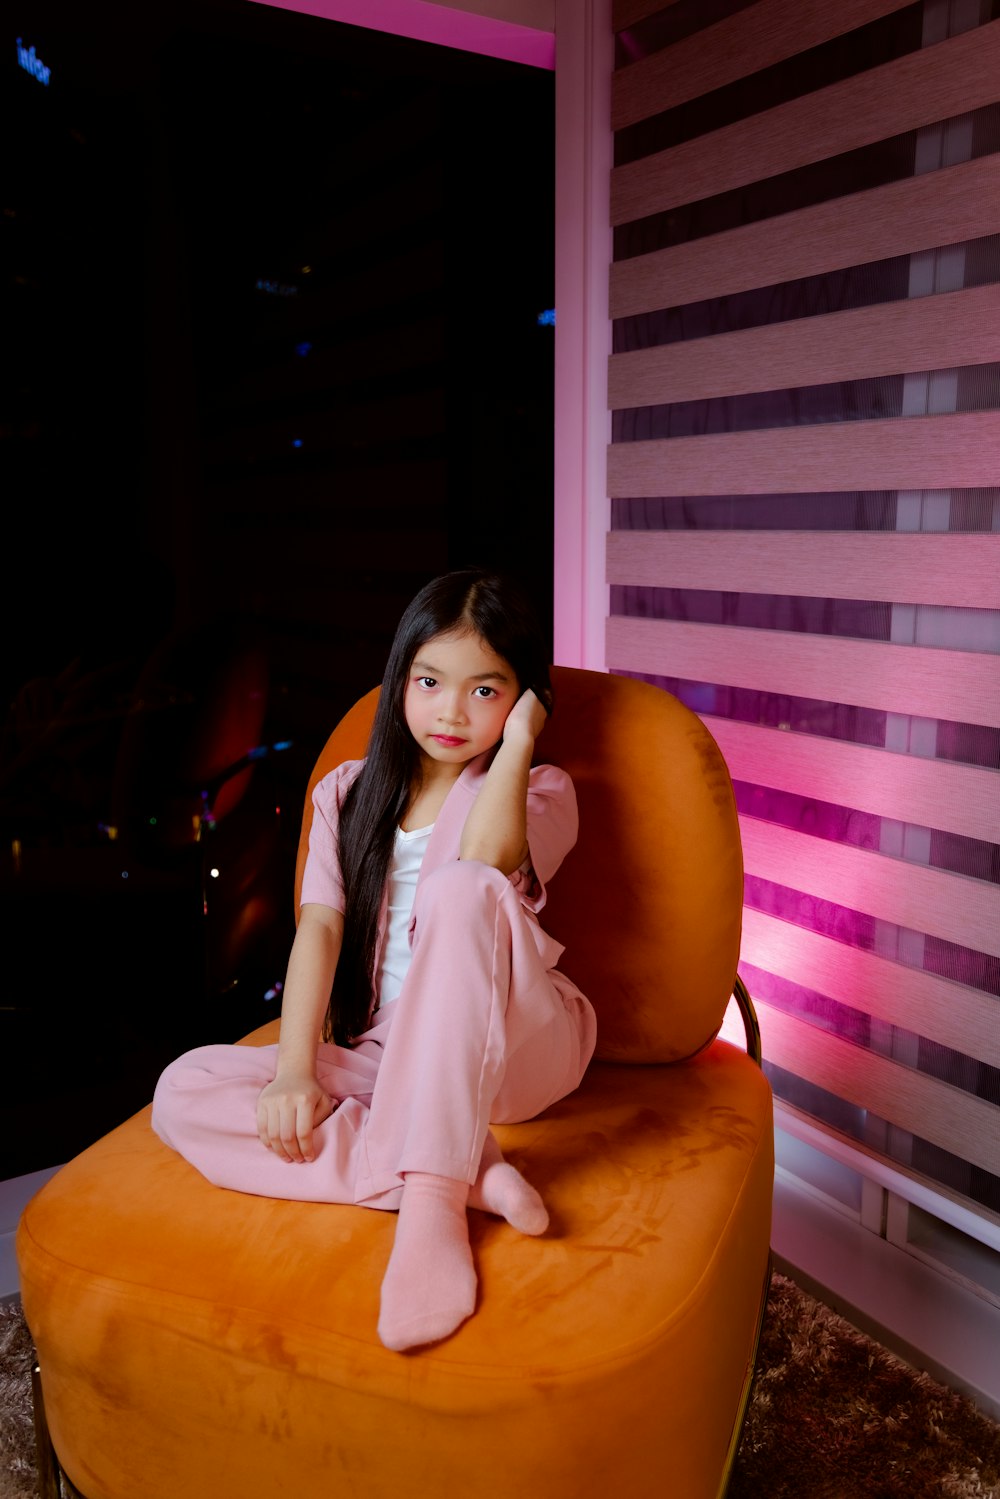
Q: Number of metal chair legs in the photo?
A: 2